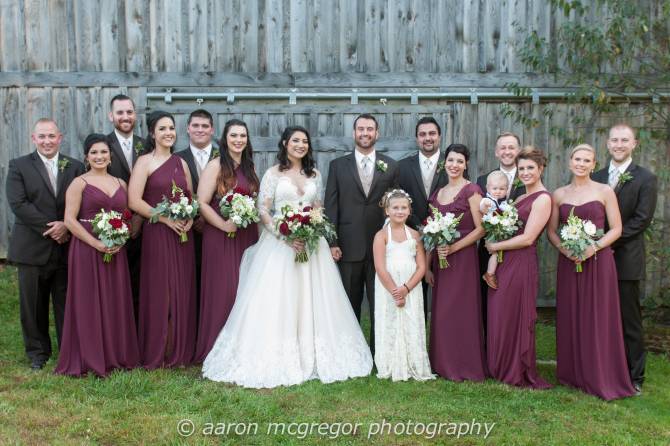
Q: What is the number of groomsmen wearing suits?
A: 6